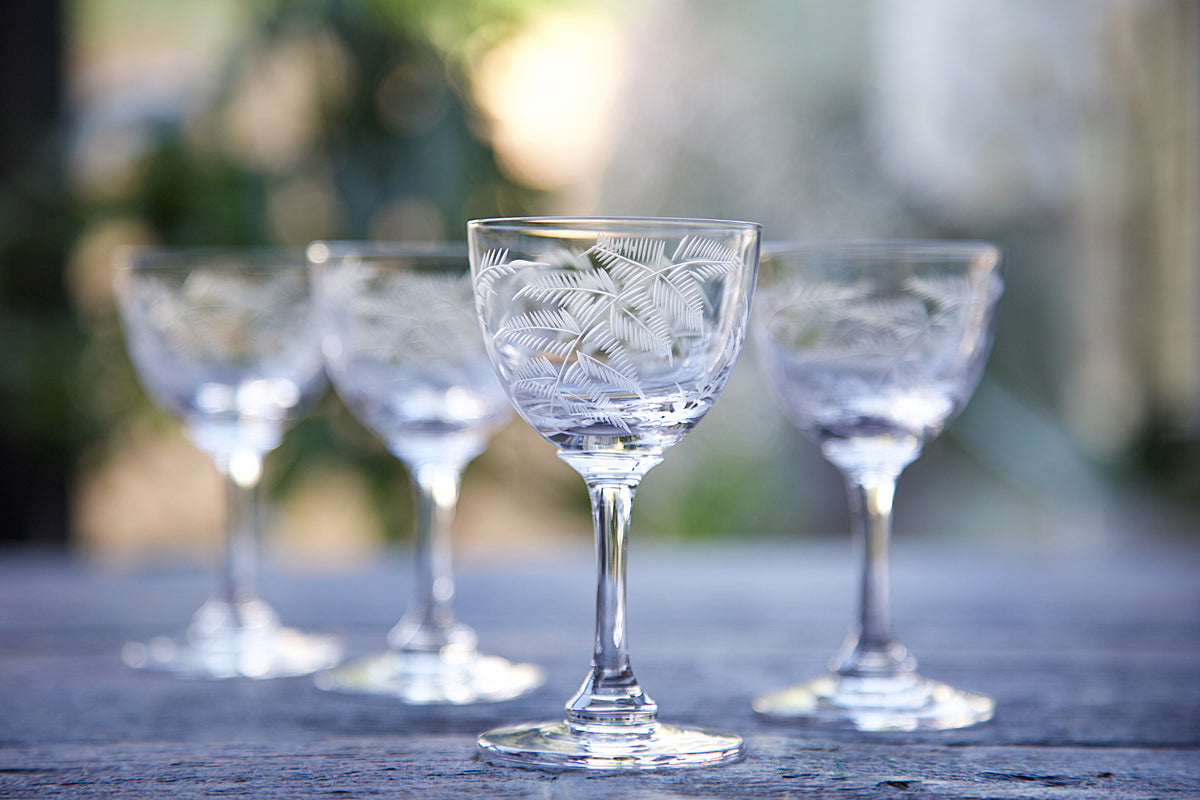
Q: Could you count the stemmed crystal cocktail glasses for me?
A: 4